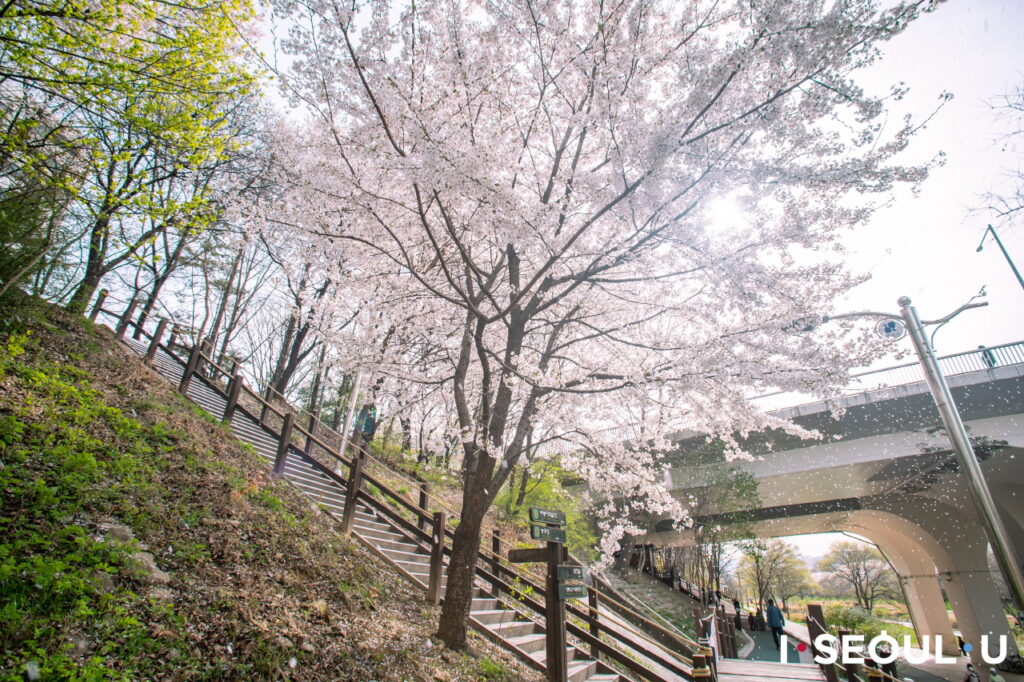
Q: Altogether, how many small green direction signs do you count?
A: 4